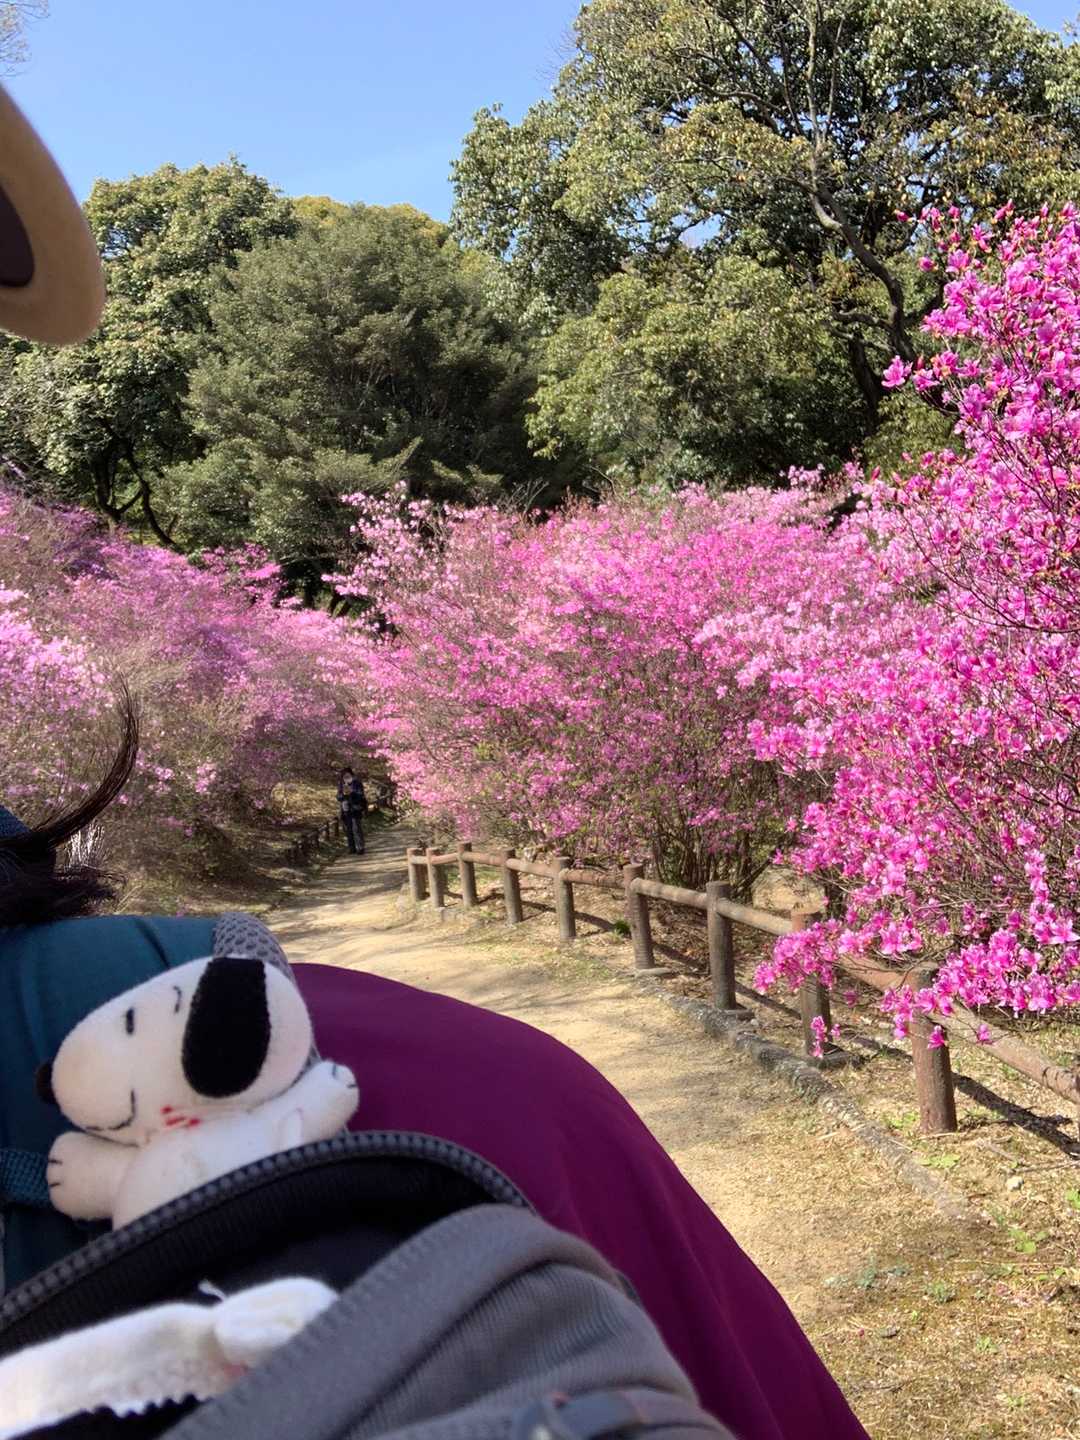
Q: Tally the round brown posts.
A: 9